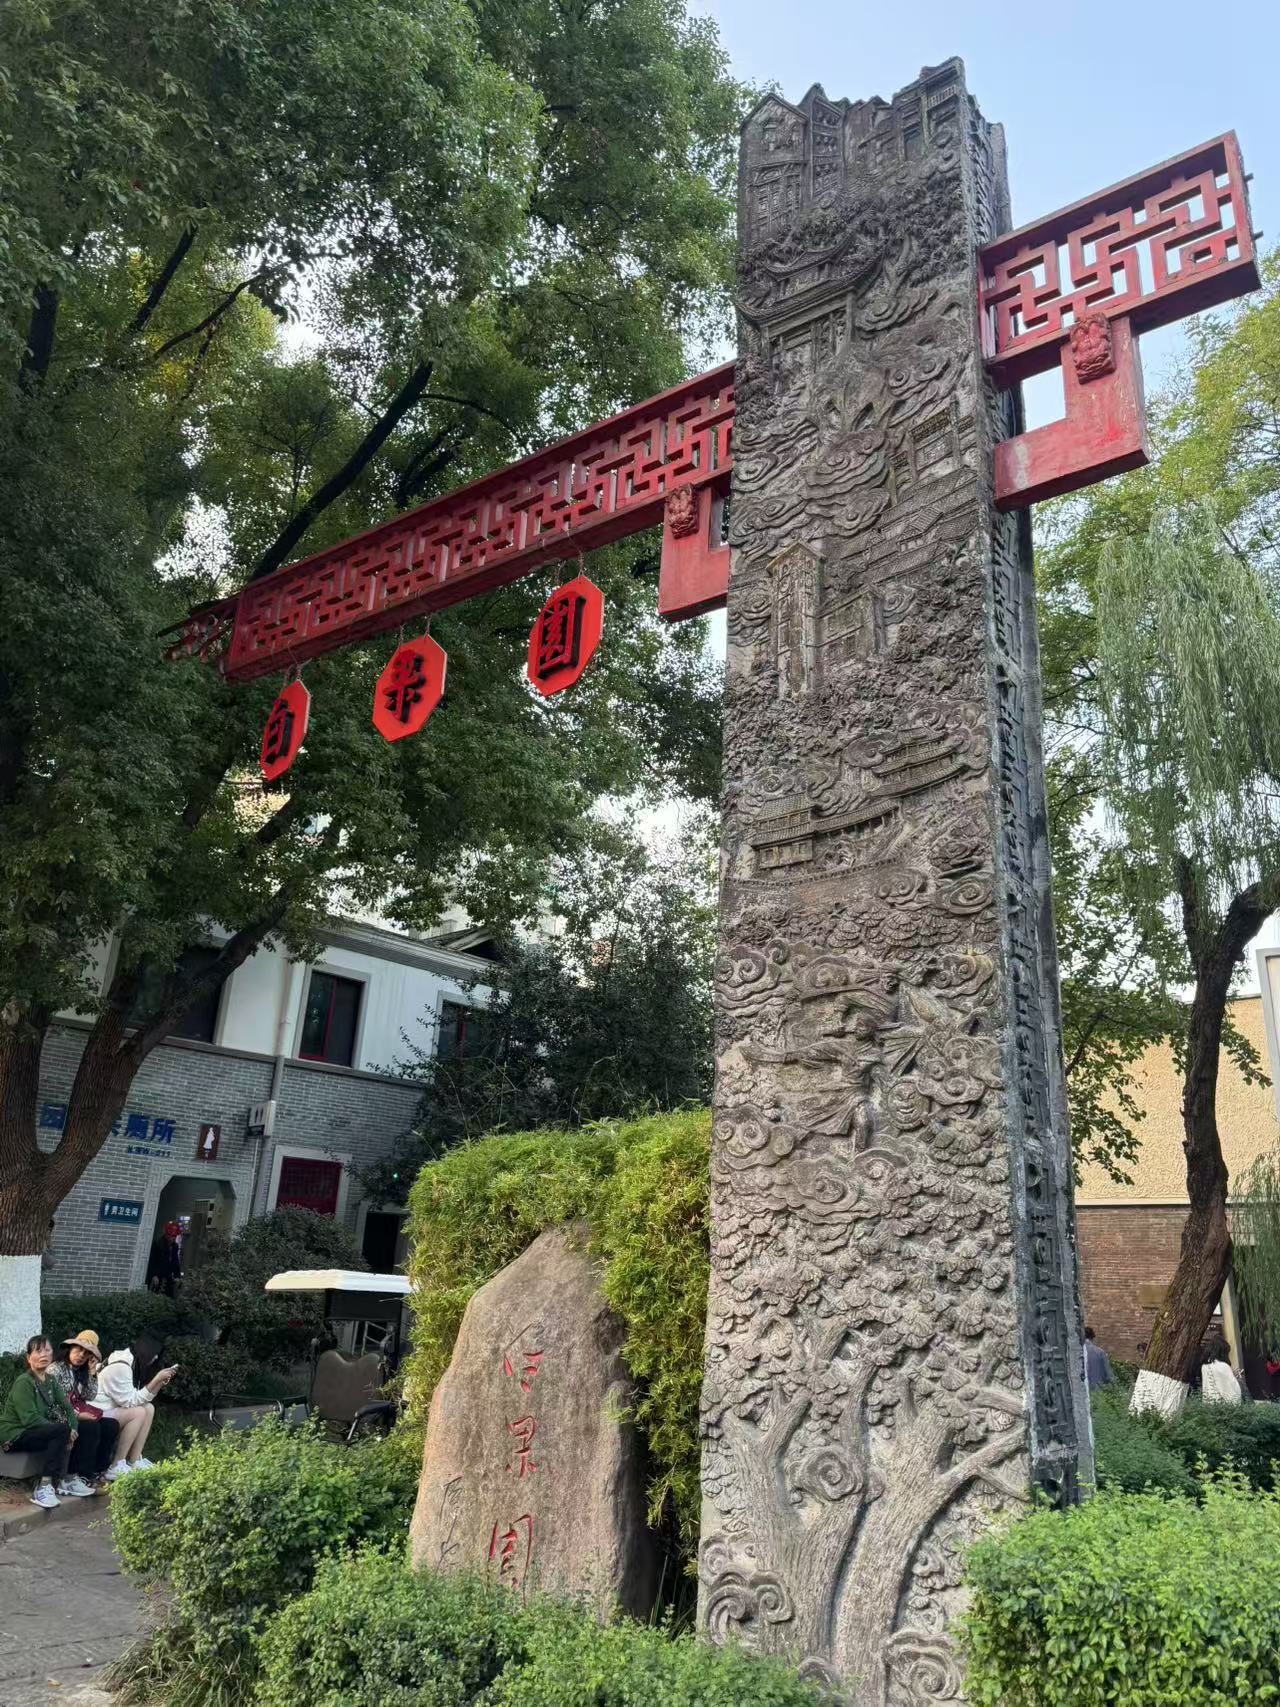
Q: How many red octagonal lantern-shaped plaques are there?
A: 3